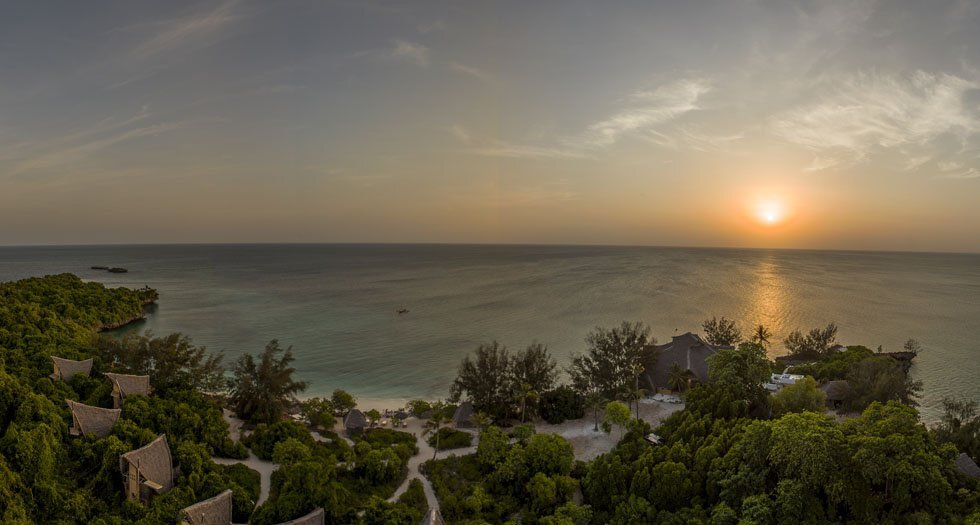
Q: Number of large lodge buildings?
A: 1